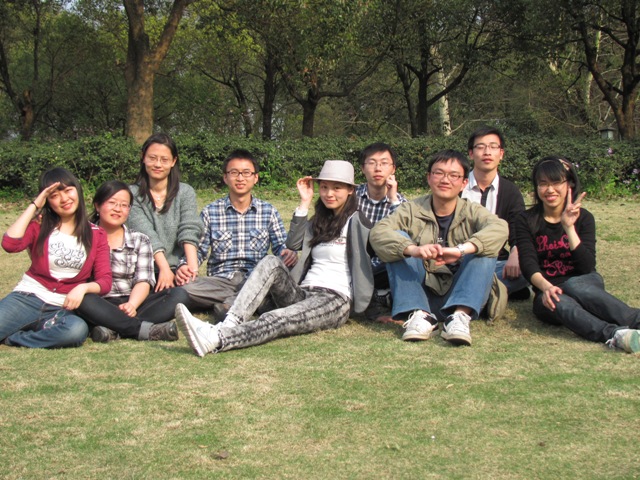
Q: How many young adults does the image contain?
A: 9